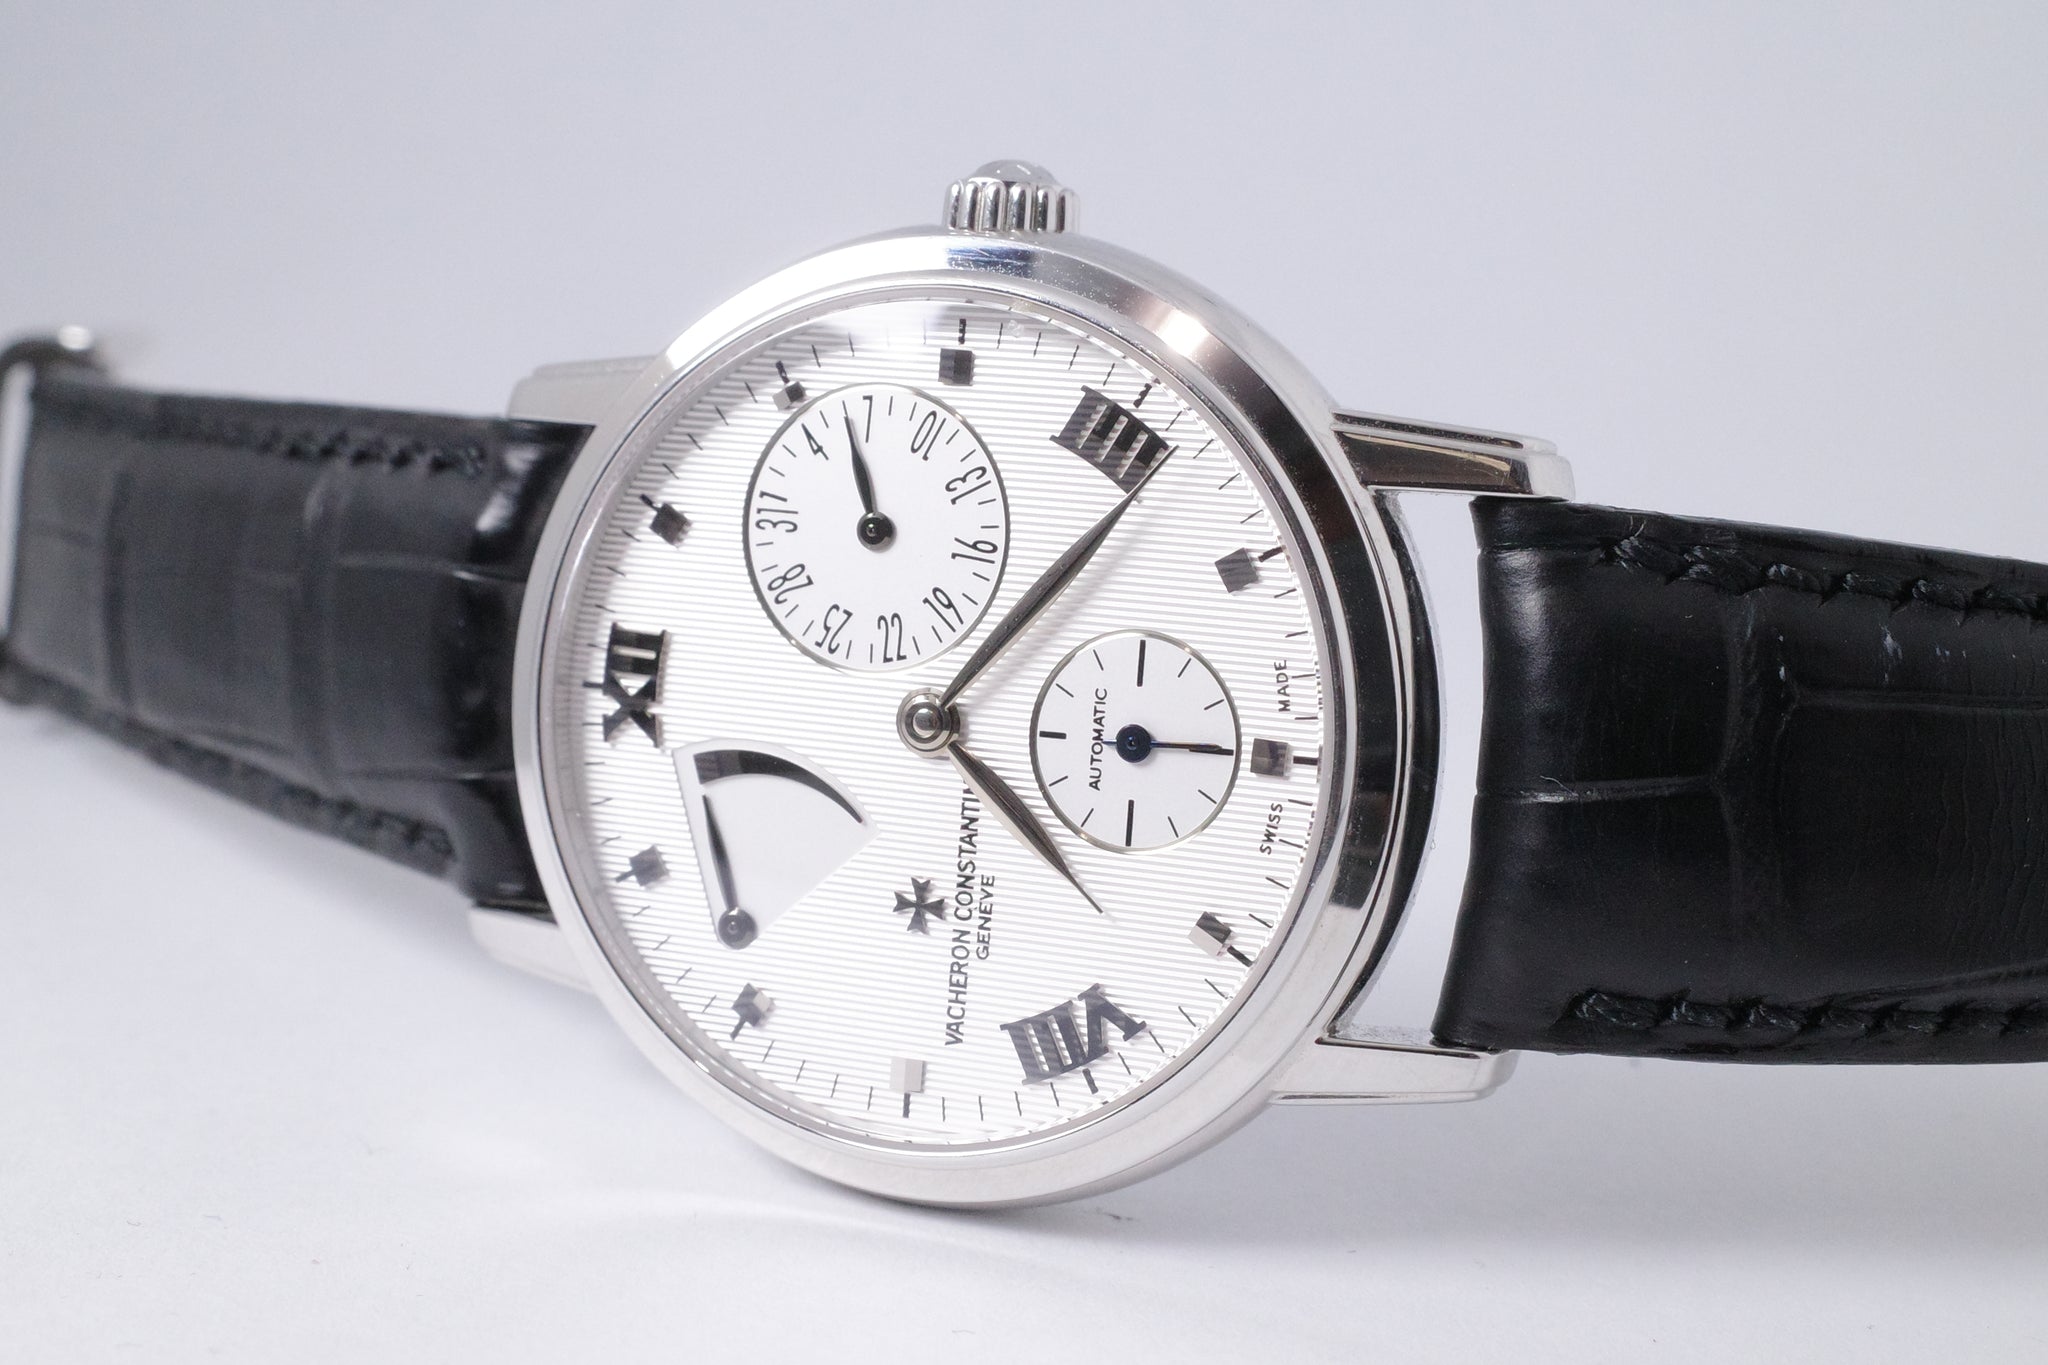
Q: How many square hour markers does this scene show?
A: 9